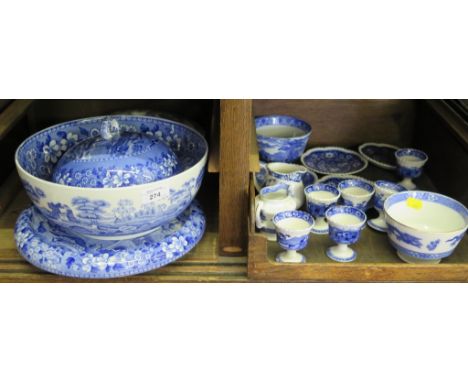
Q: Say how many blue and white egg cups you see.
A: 6